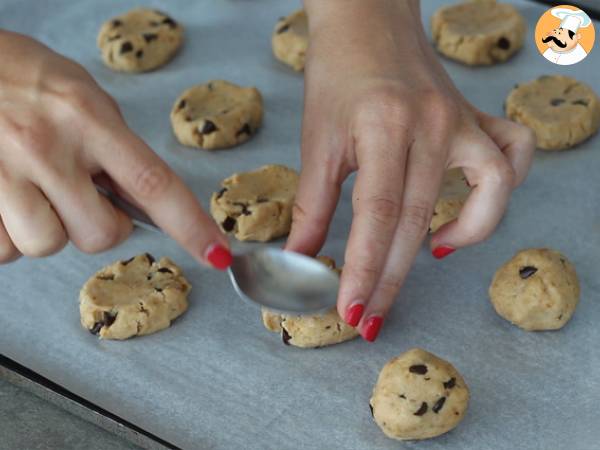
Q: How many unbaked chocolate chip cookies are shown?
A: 11